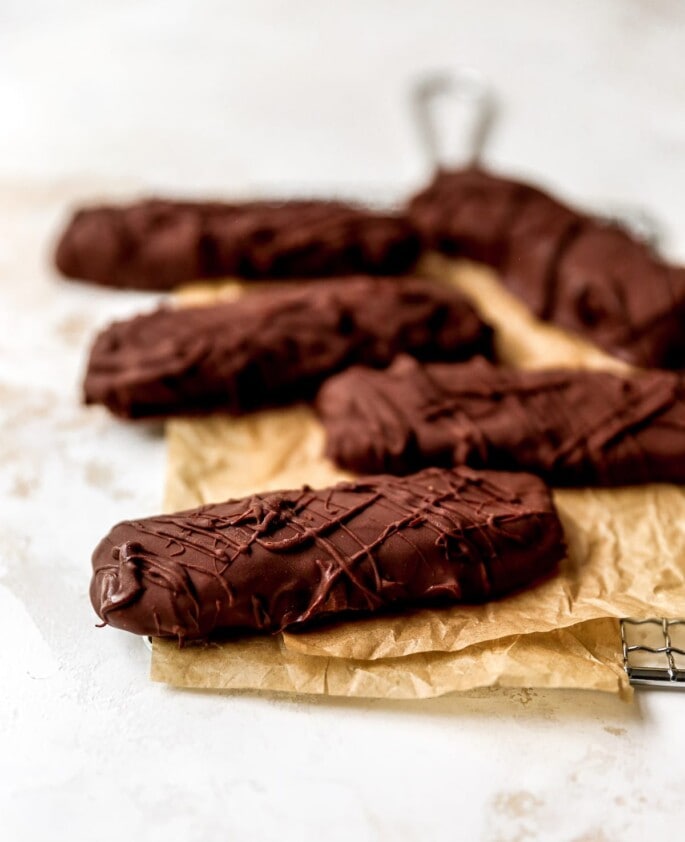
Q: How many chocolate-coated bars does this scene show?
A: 5